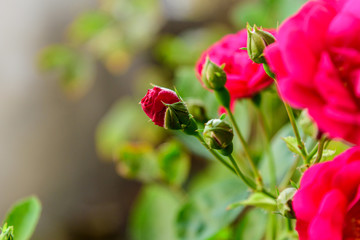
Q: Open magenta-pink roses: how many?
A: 3